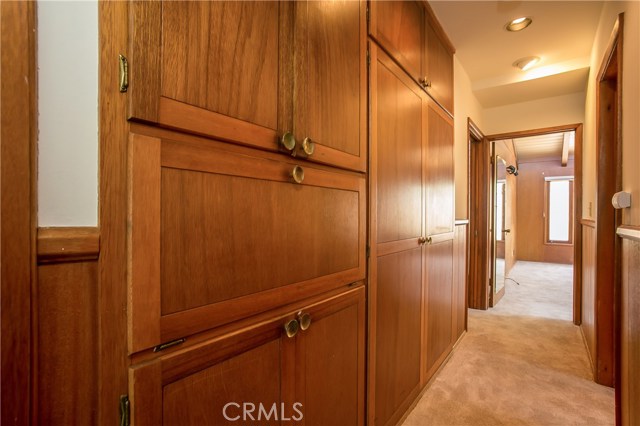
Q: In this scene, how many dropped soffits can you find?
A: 1